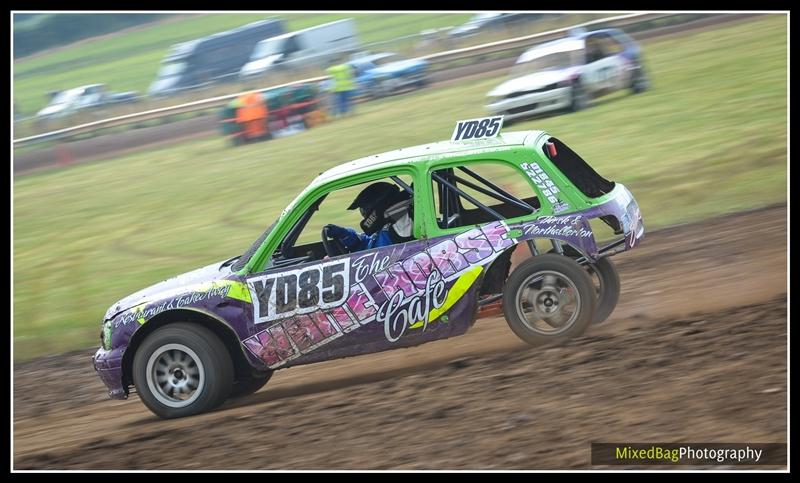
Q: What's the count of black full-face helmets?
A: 1